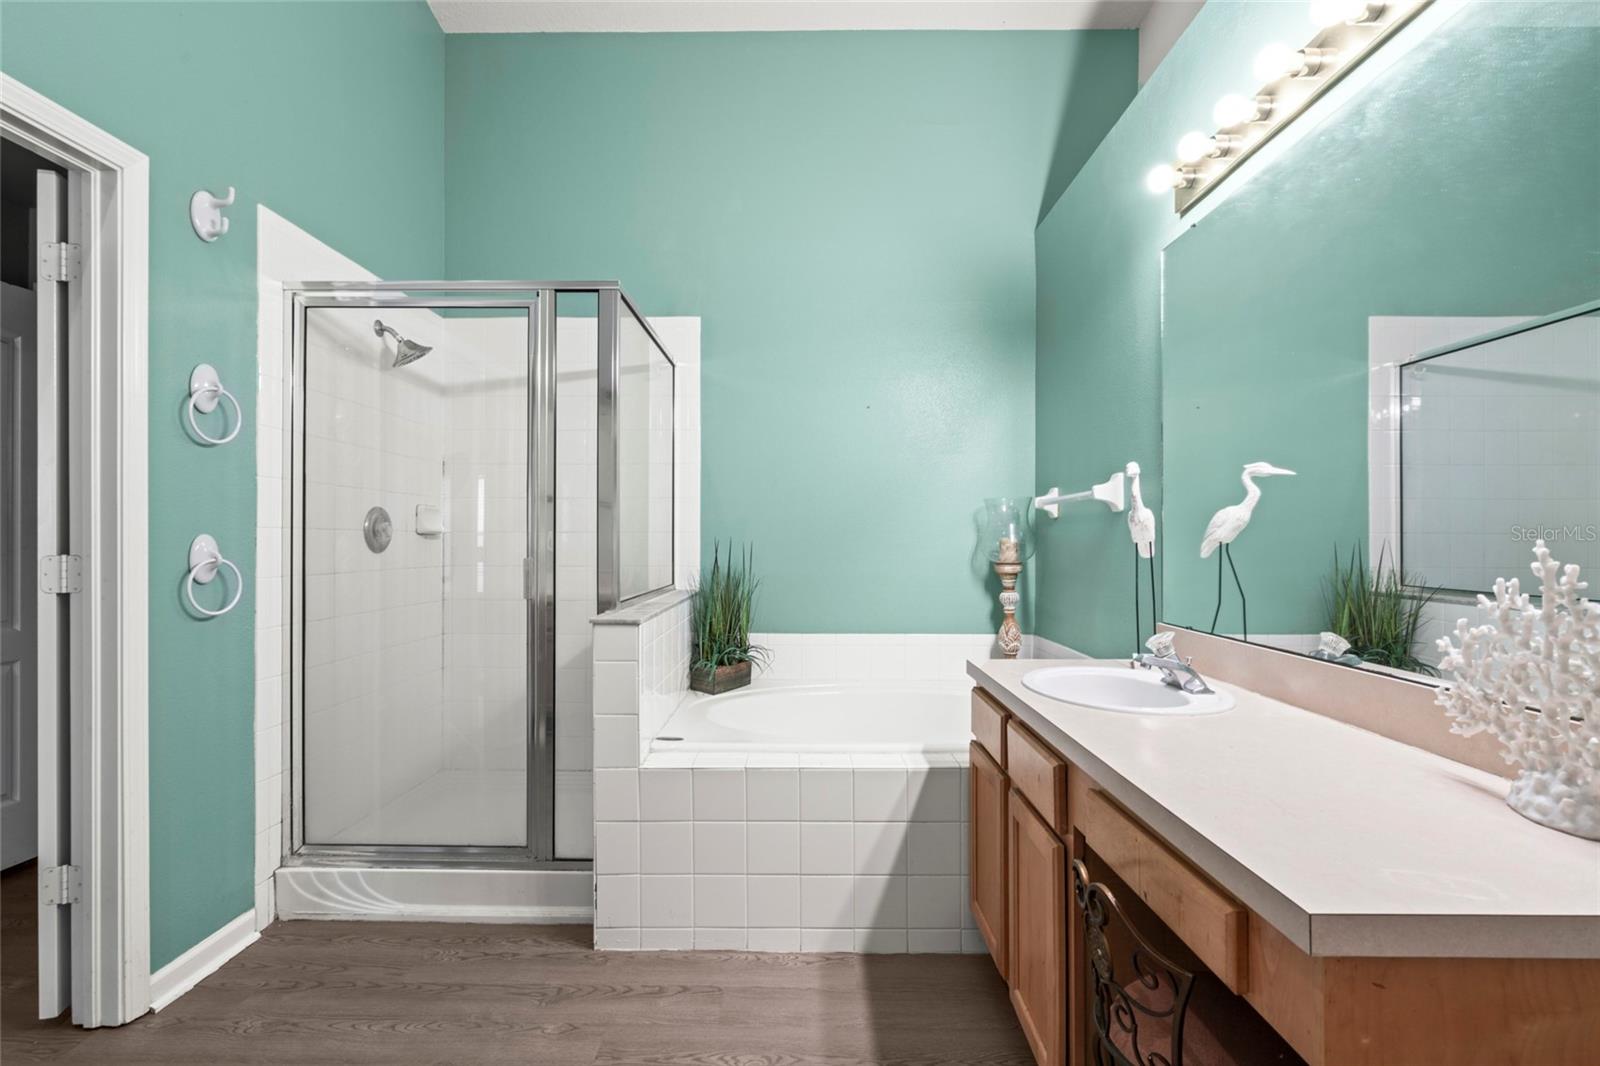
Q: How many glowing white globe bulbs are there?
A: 5